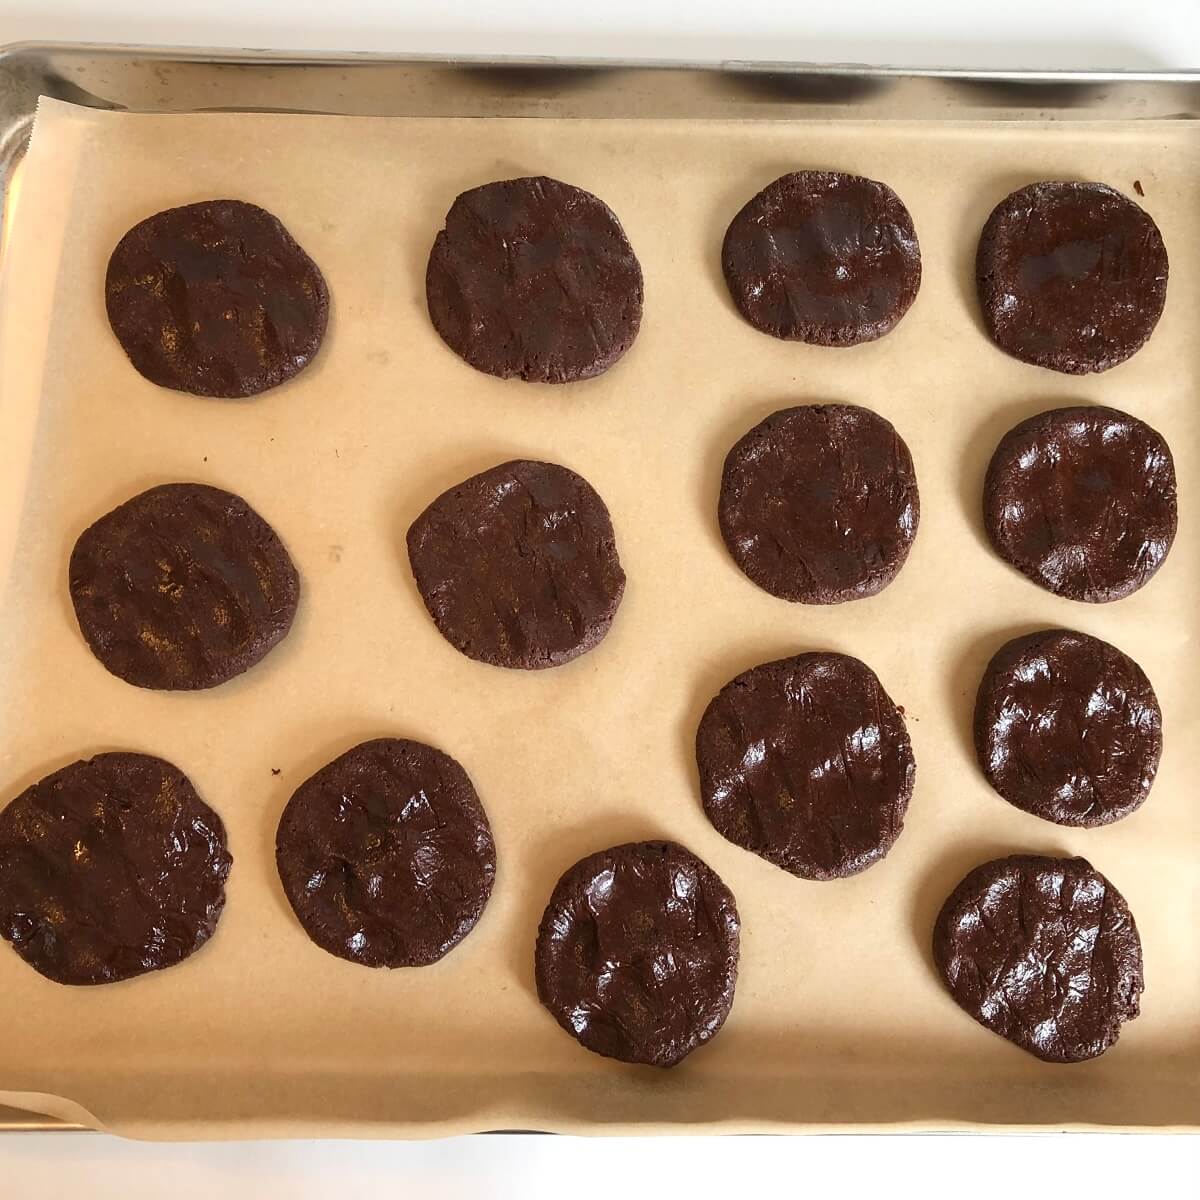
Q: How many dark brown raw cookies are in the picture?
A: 14